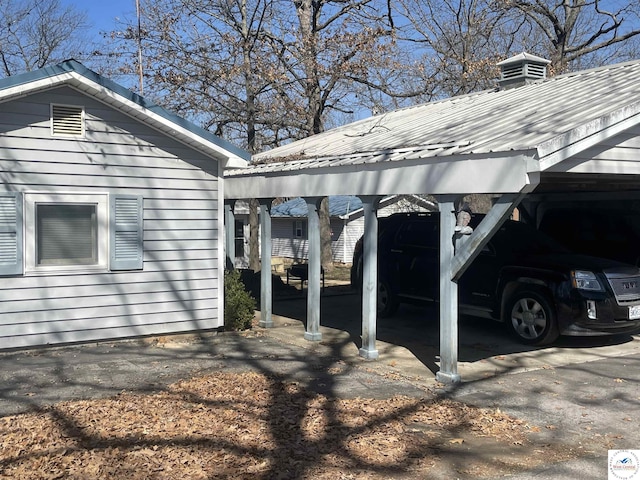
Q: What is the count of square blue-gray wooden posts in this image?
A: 5